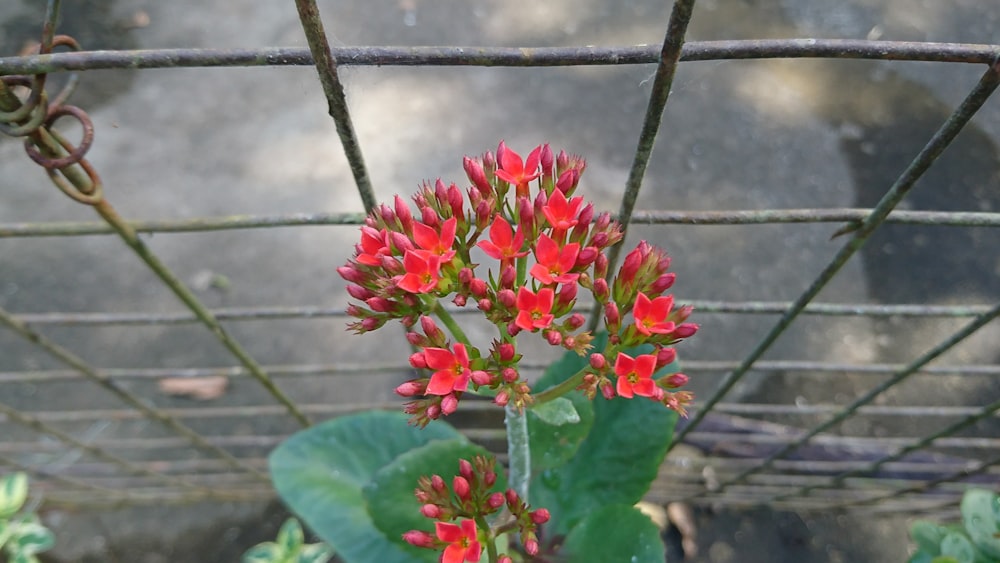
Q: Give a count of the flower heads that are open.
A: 12